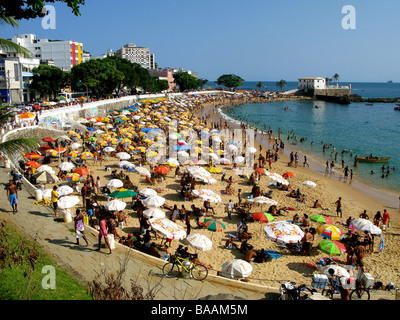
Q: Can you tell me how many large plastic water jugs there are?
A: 0